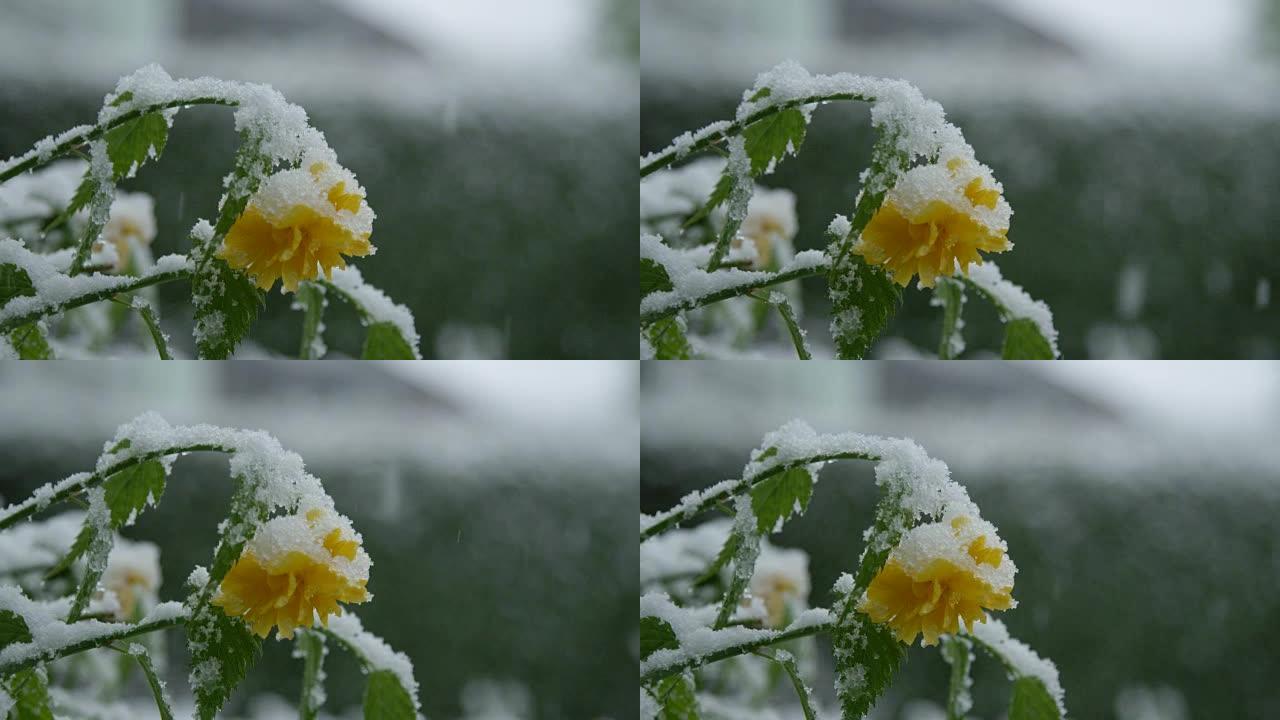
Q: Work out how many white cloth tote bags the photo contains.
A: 0